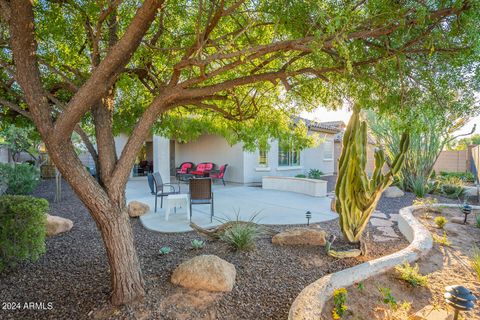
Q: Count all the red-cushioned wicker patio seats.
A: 3